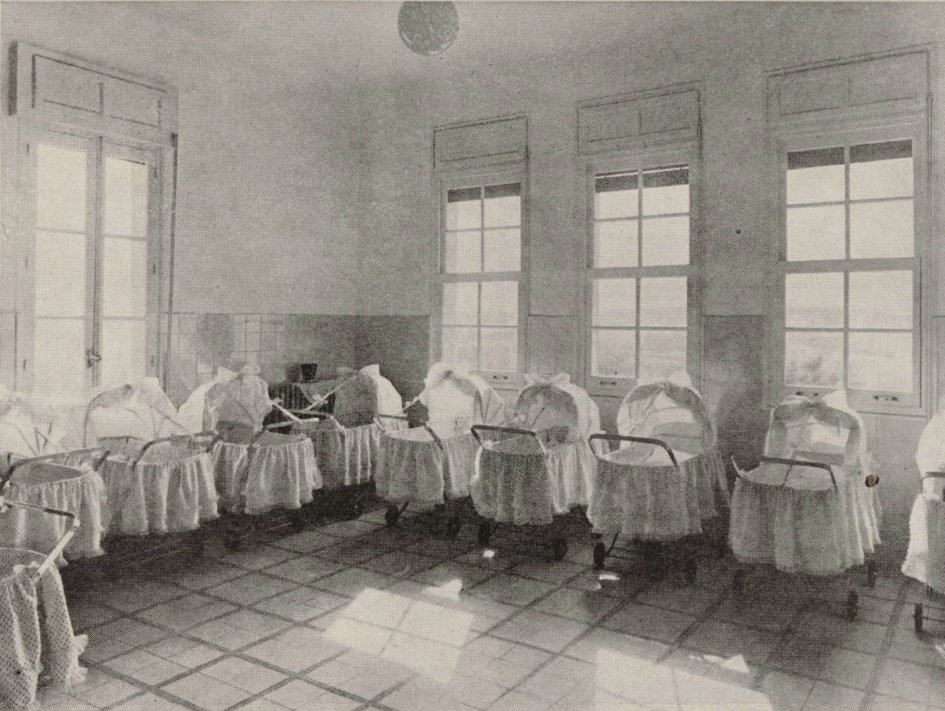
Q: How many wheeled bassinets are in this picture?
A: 10